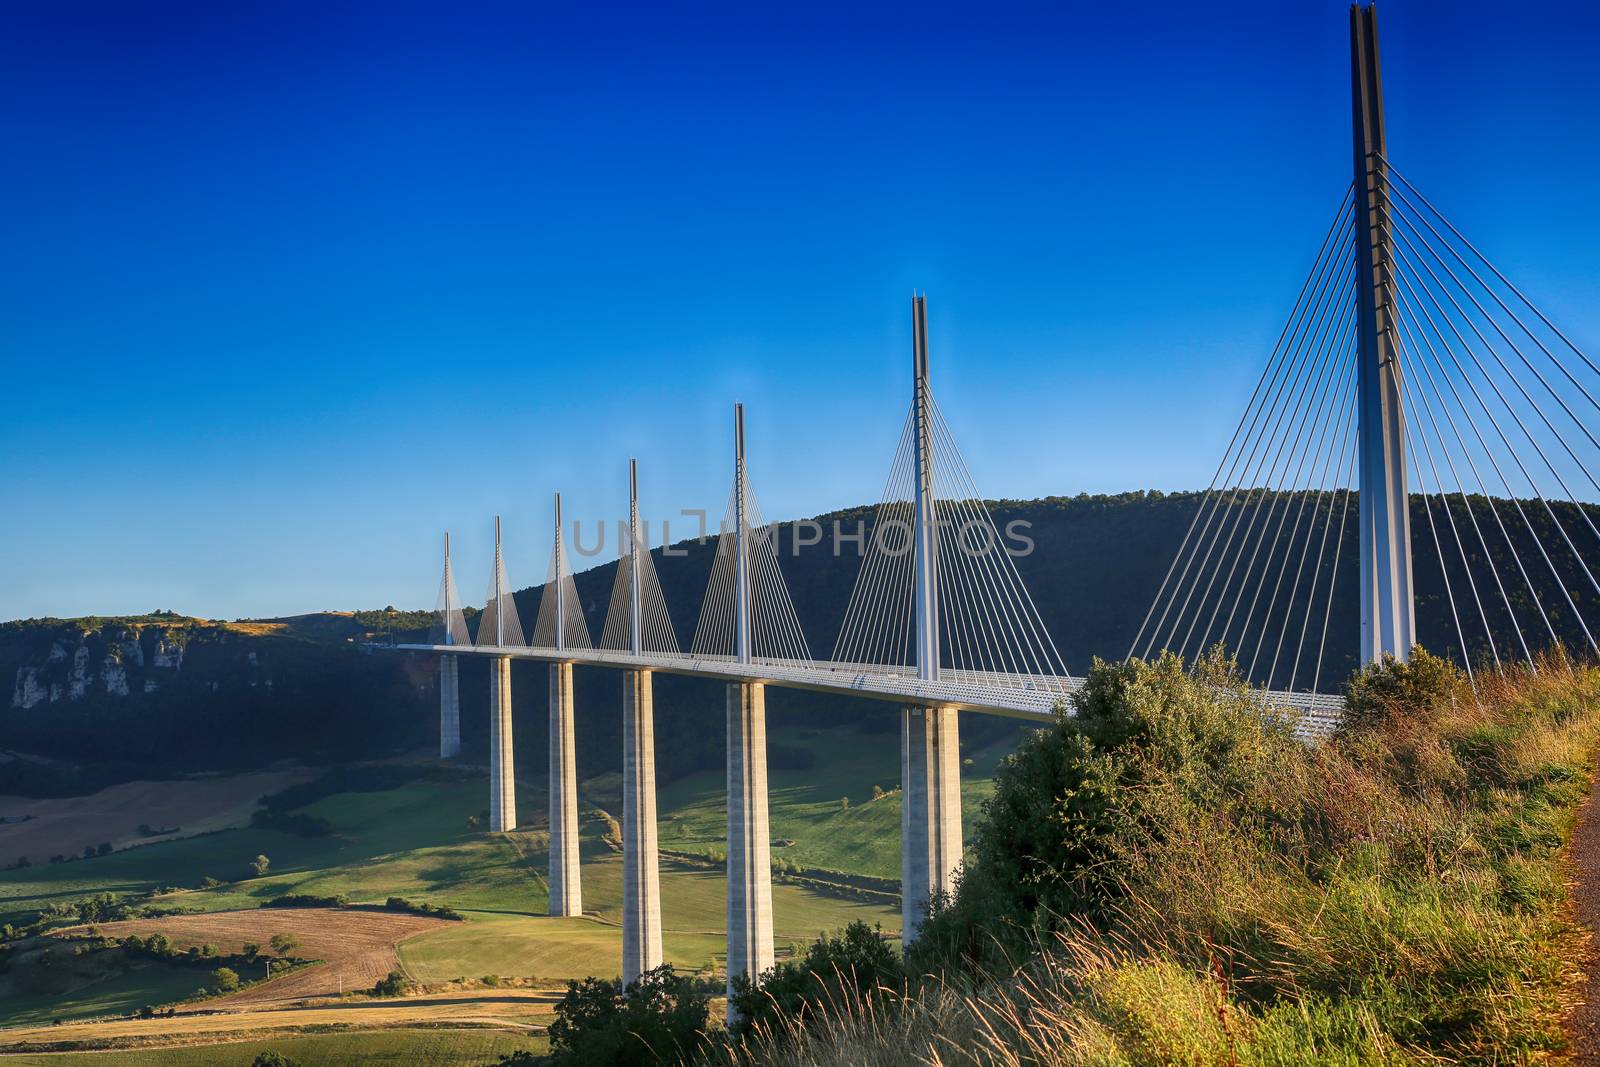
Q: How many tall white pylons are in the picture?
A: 7